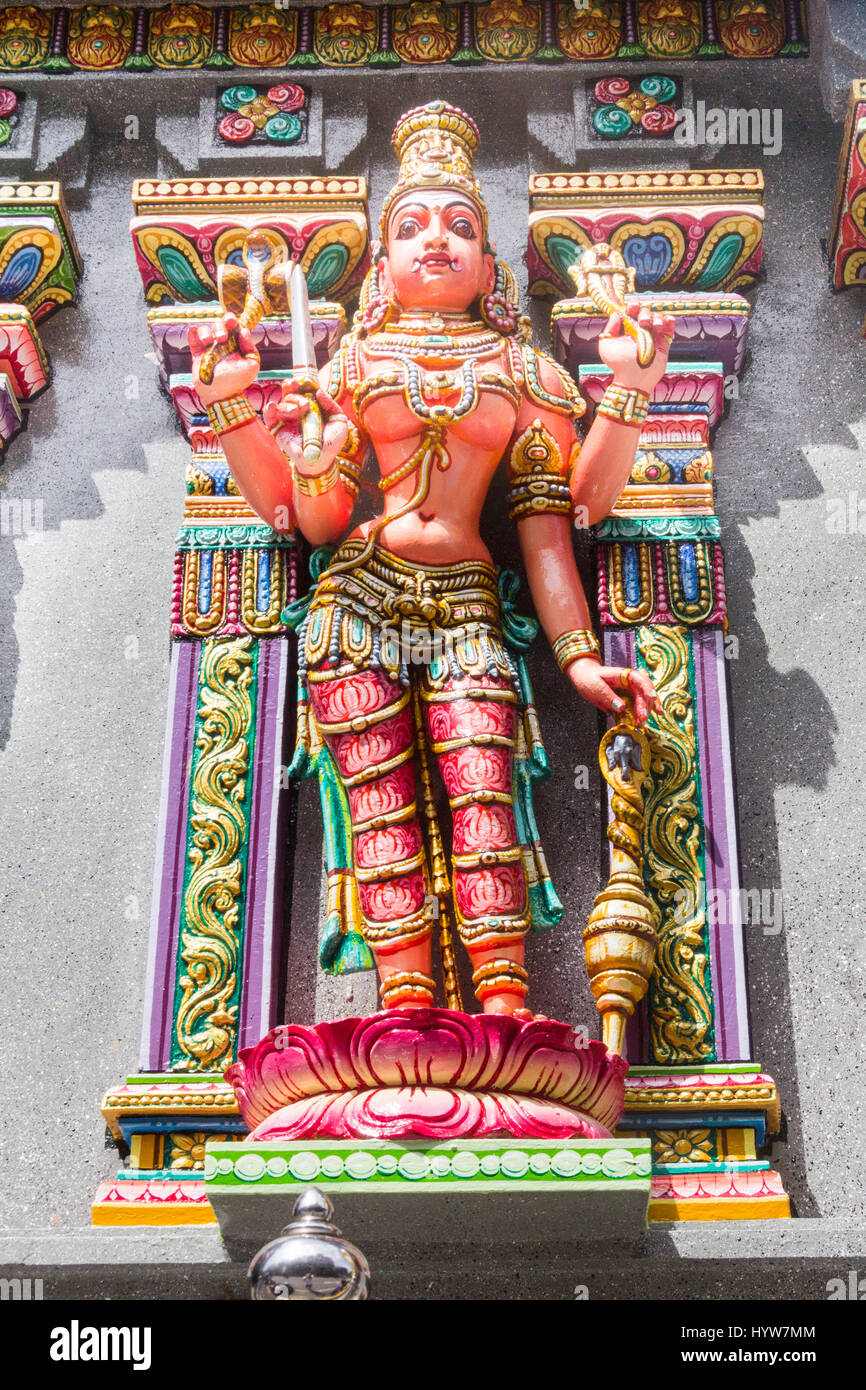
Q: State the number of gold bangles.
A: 4